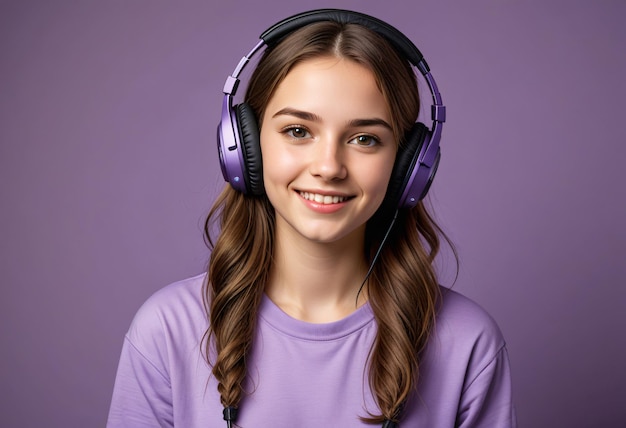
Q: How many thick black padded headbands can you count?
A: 1